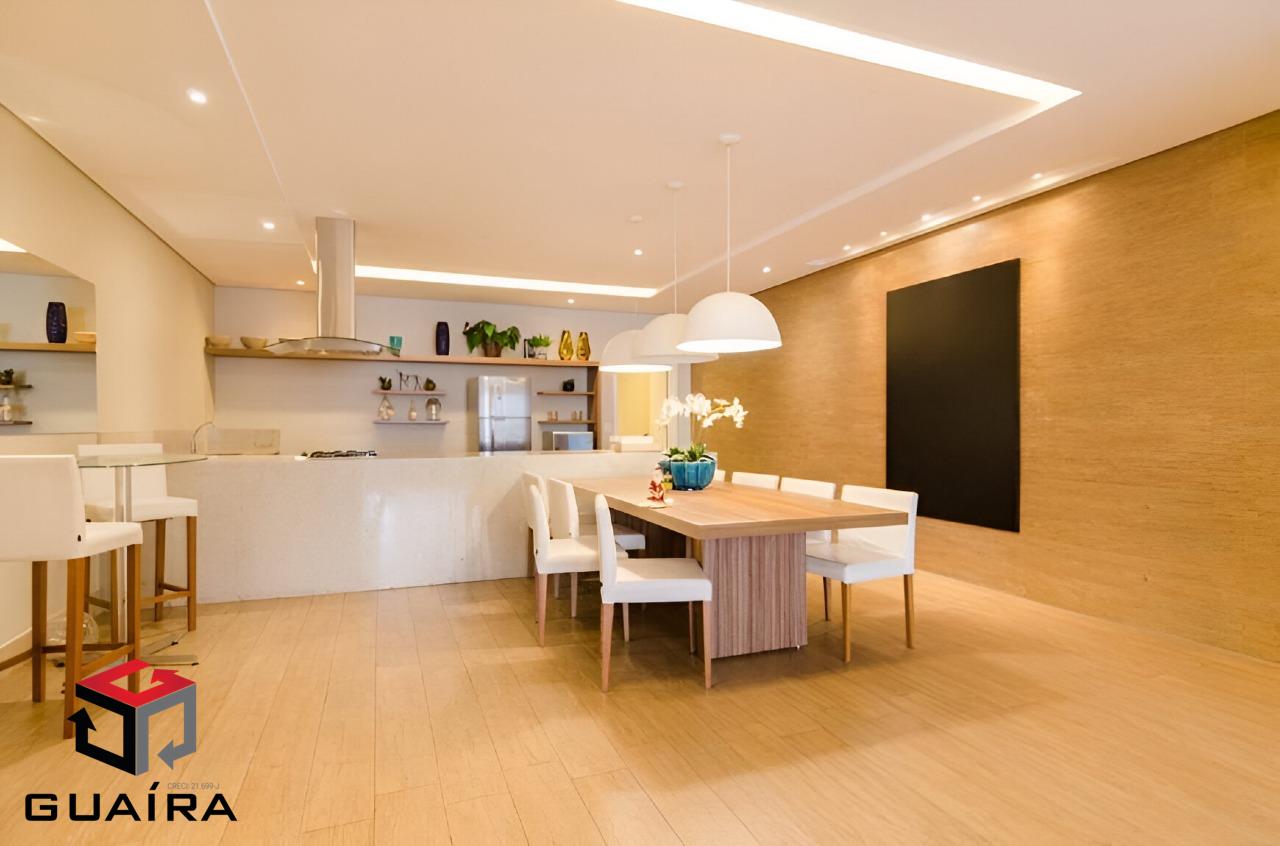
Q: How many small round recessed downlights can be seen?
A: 11